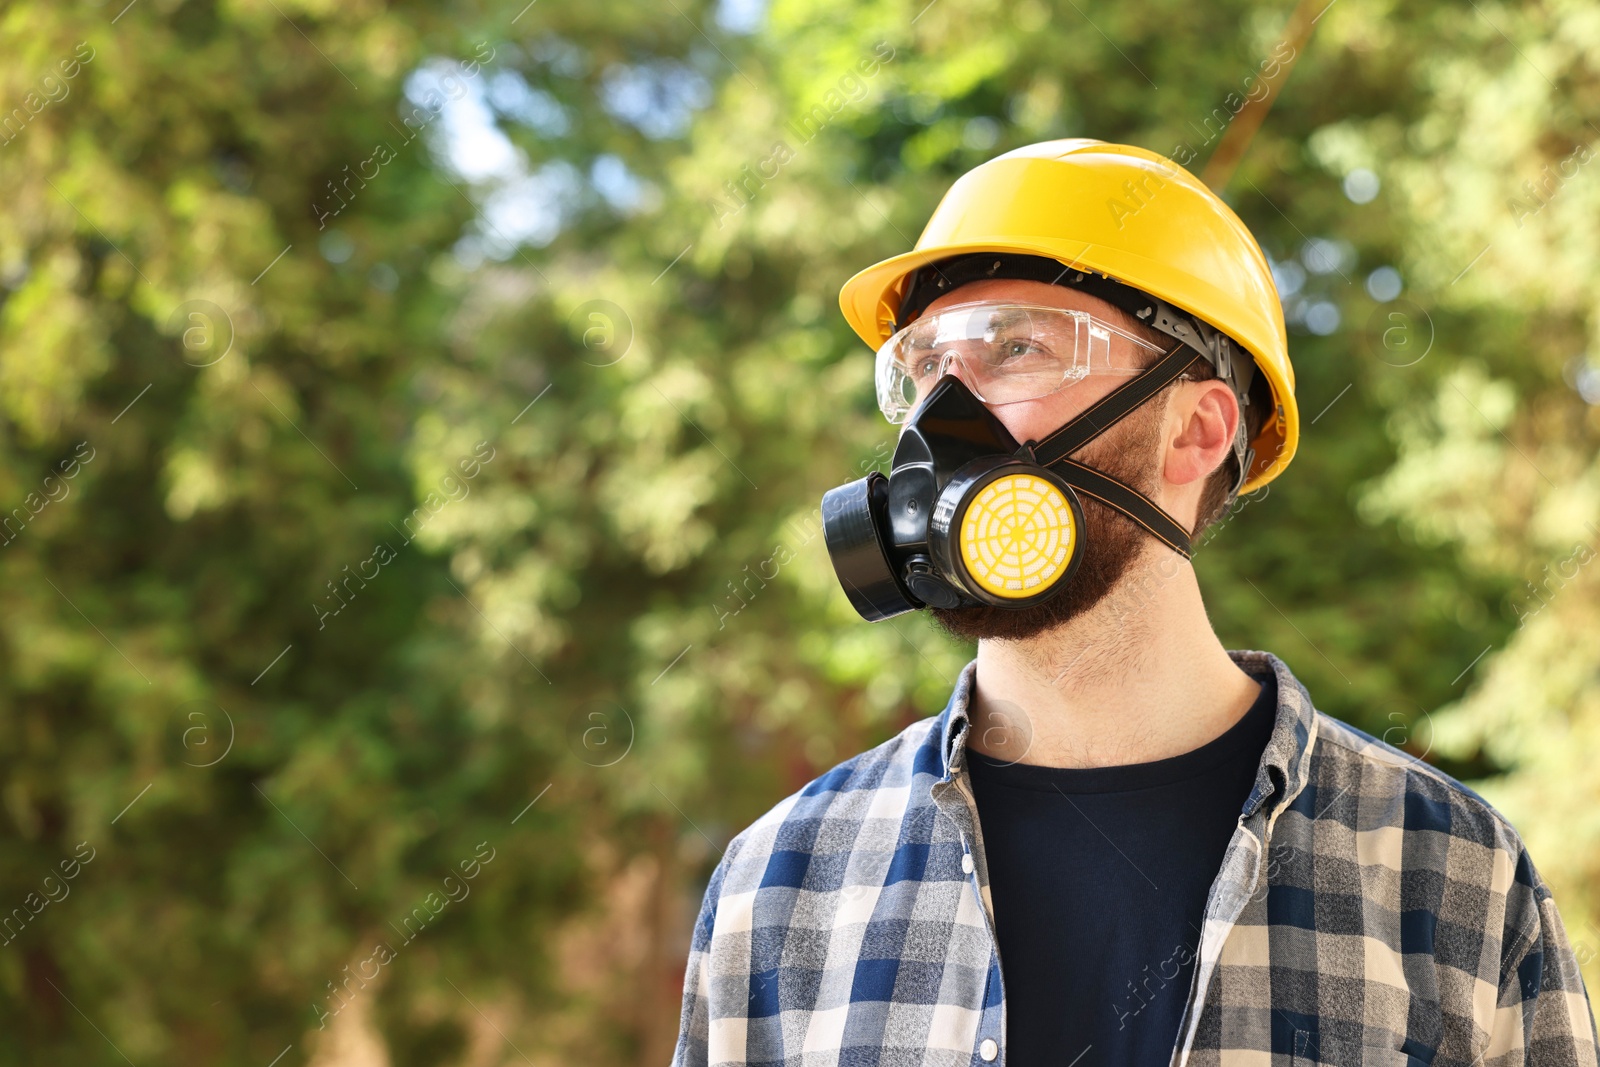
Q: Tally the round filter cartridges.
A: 2